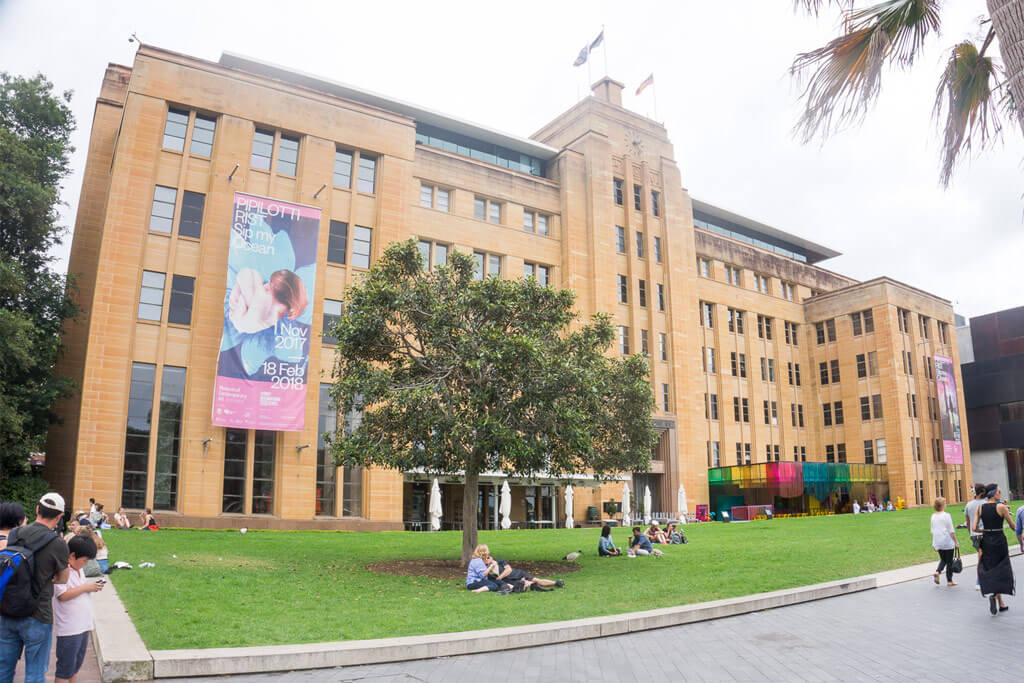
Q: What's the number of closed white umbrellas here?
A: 6